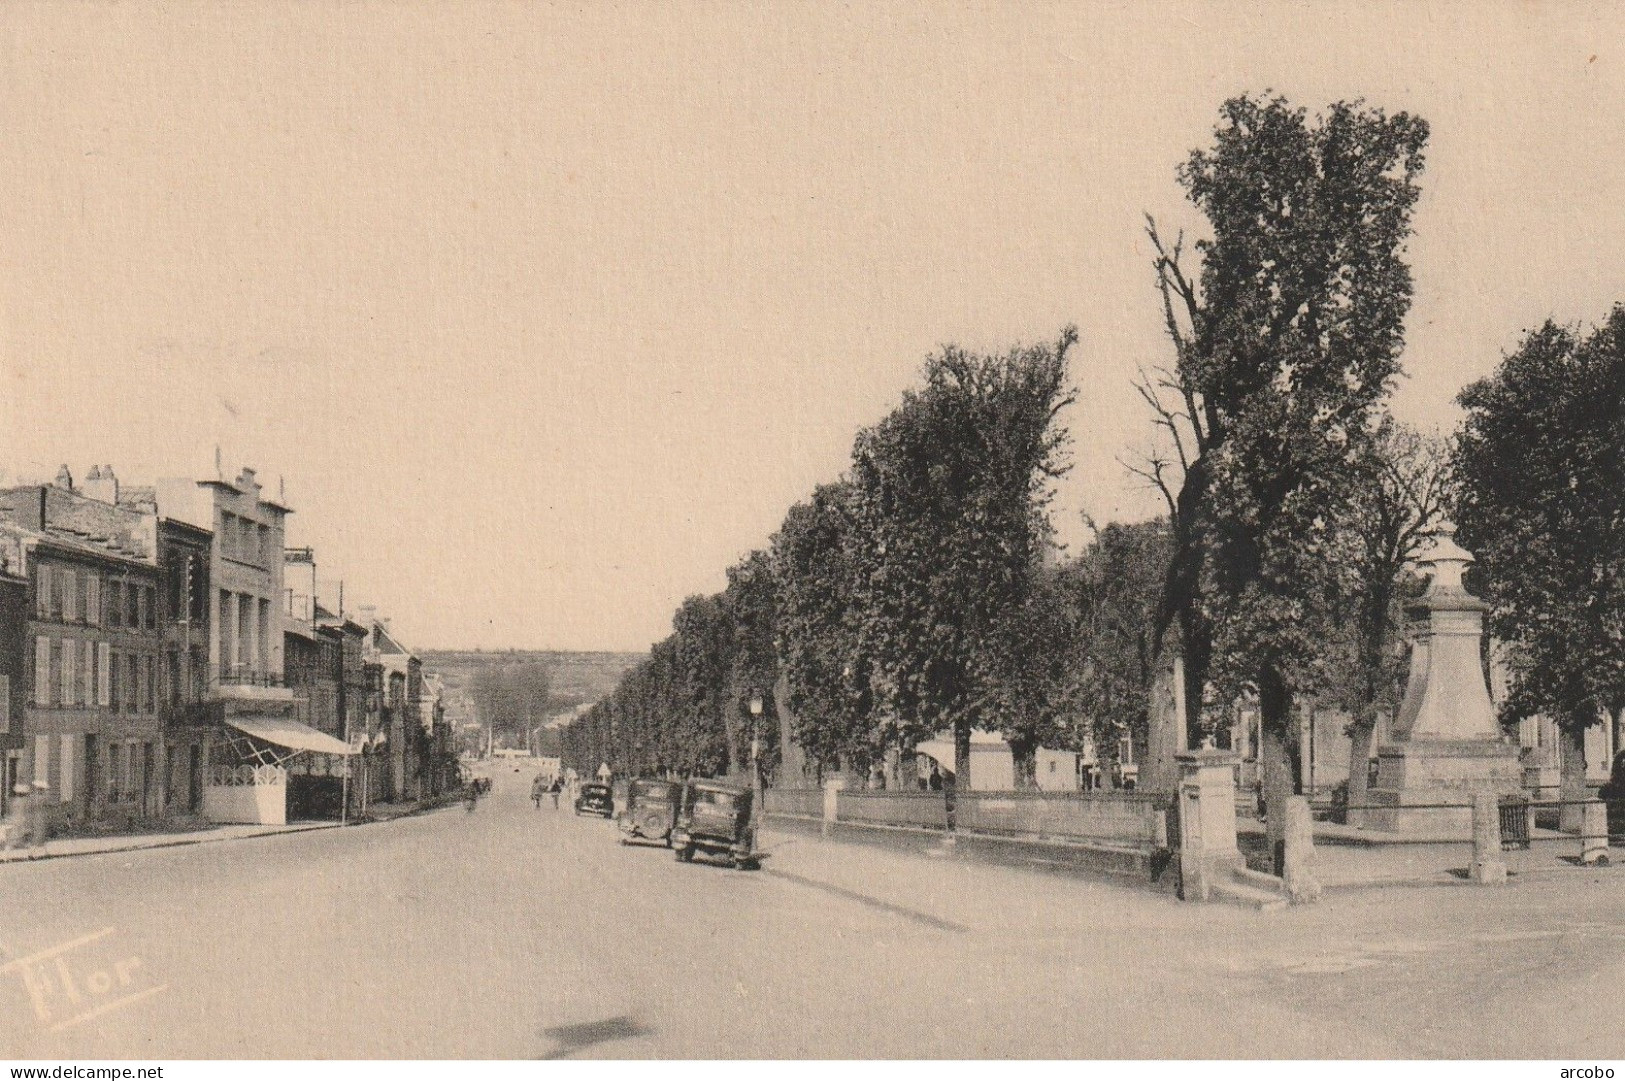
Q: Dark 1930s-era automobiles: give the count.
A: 3